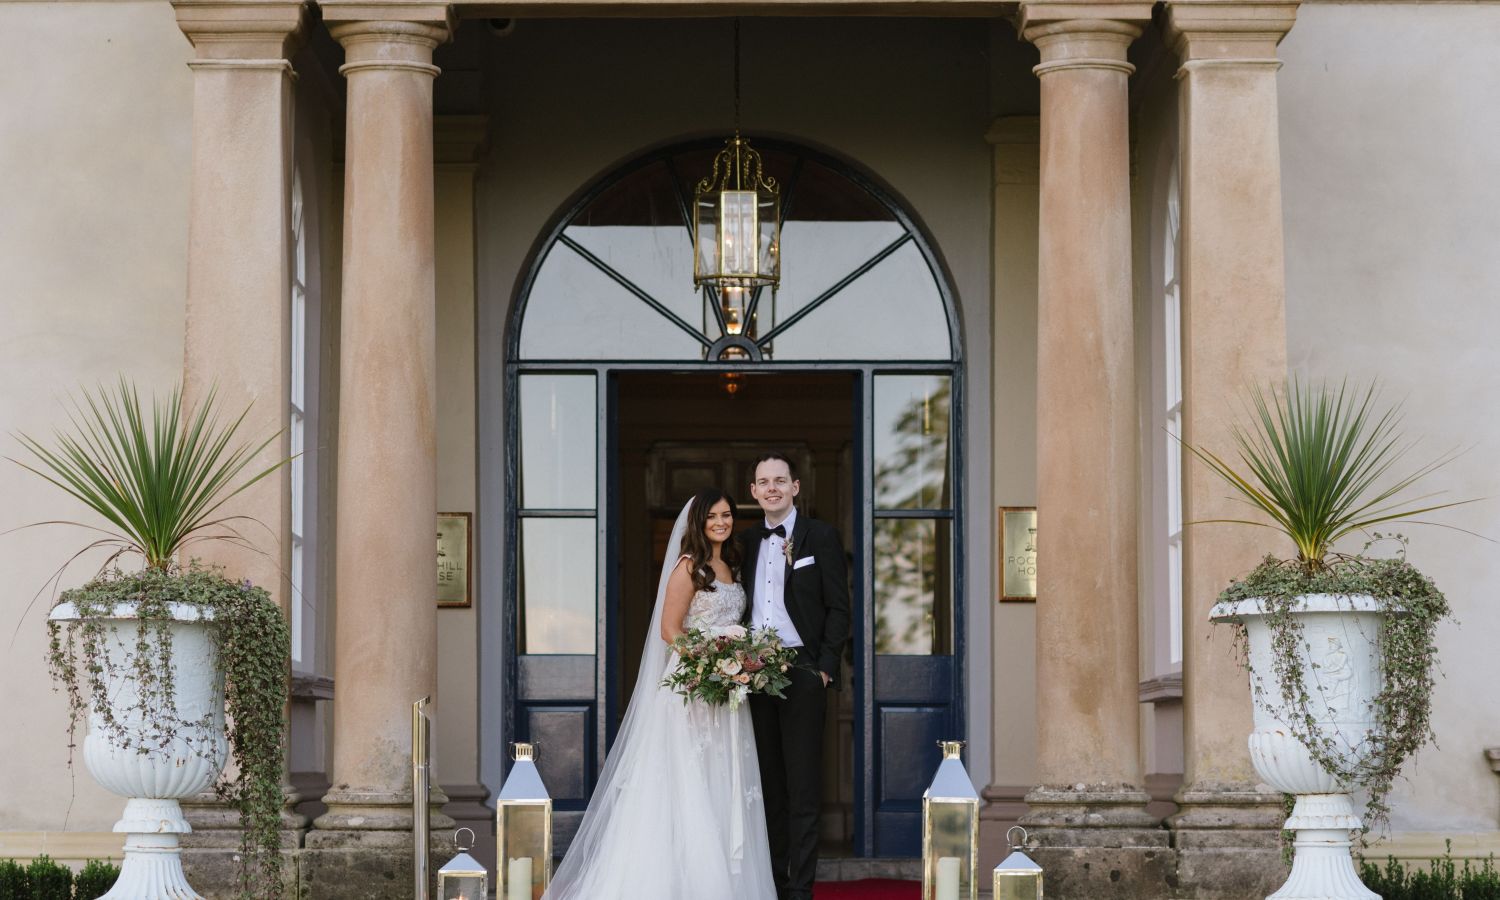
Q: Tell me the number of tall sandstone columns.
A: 4